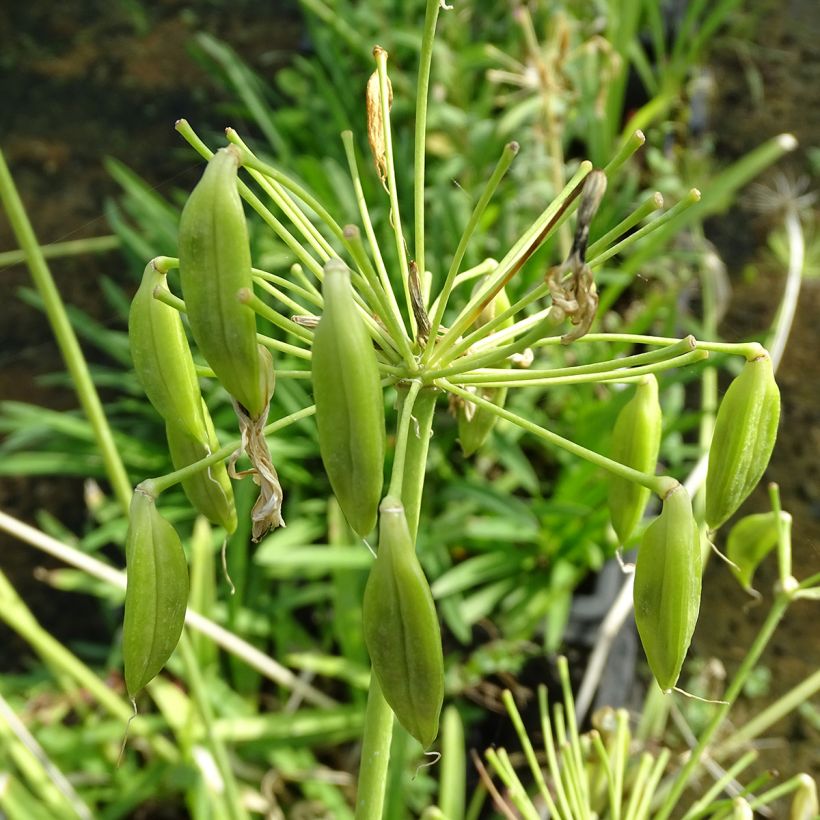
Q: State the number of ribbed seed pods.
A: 11